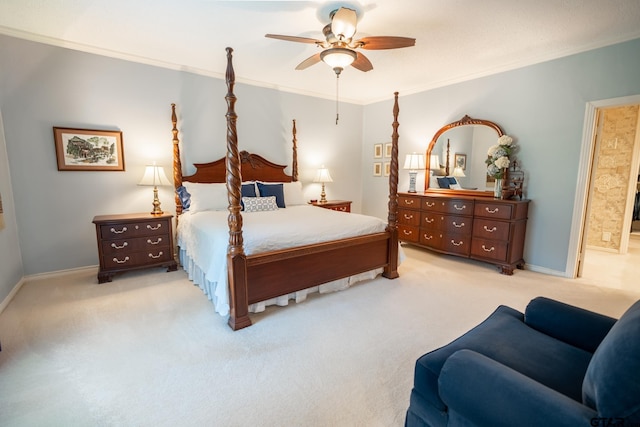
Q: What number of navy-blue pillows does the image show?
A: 2